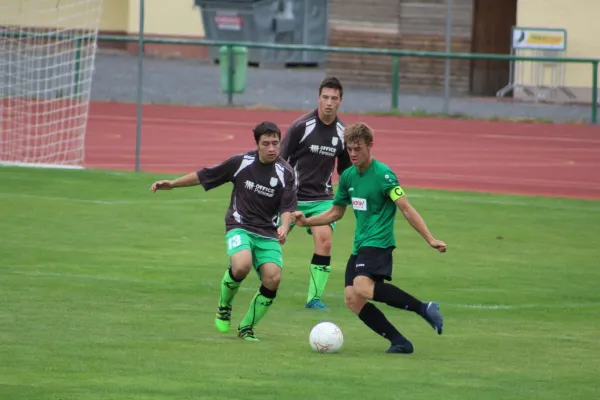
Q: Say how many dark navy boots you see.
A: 2